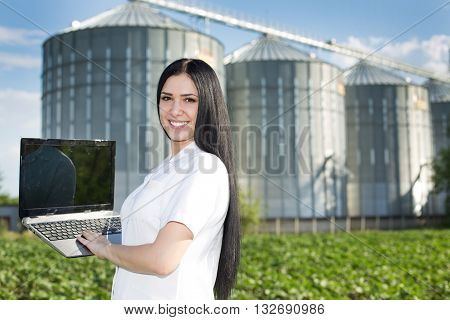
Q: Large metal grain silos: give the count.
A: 4